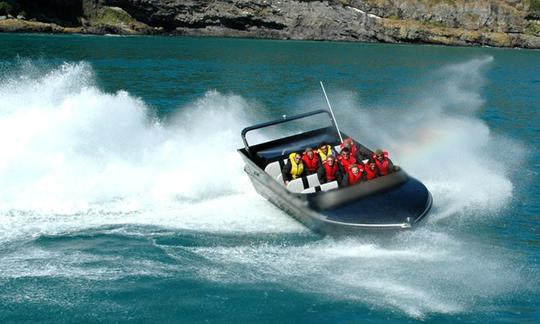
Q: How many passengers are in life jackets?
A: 9